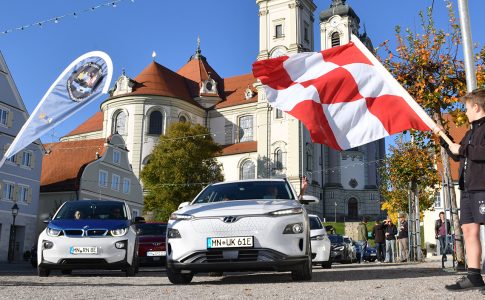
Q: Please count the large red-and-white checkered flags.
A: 1